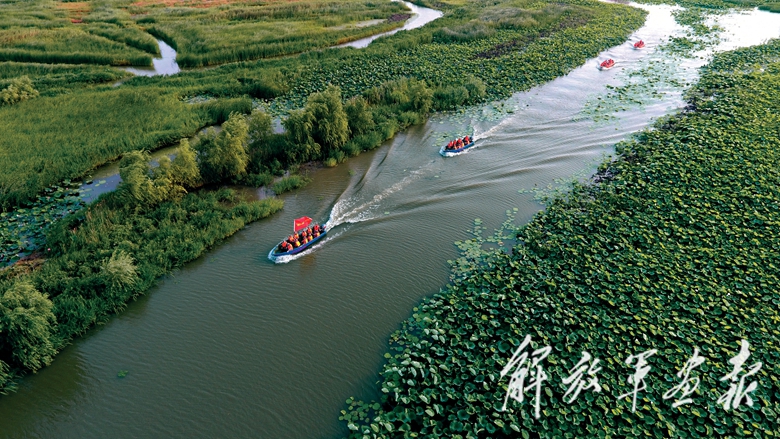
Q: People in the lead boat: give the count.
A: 11